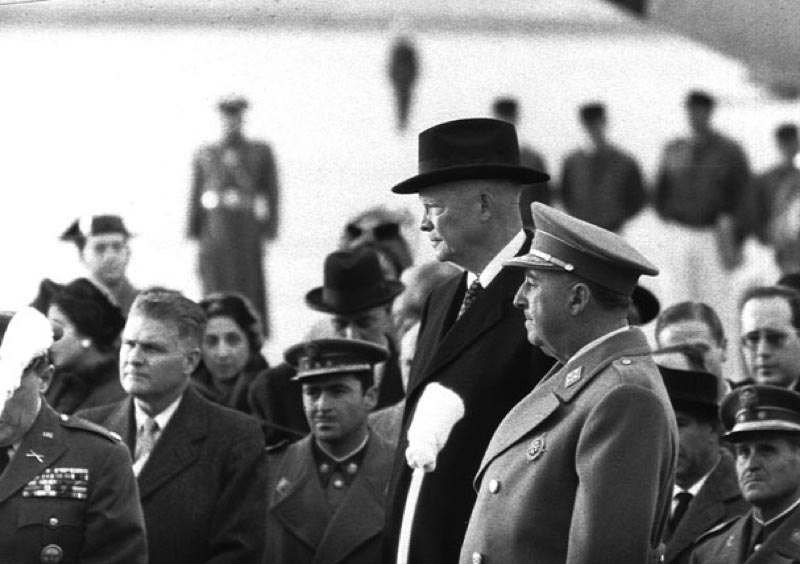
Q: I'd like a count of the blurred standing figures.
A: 6